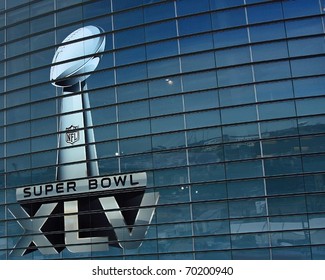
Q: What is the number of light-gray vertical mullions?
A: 6